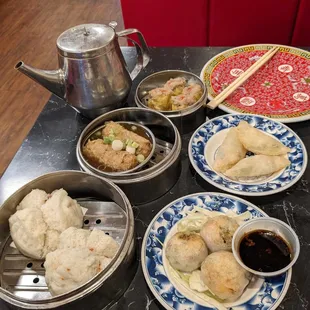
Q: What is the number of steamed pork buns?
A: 2